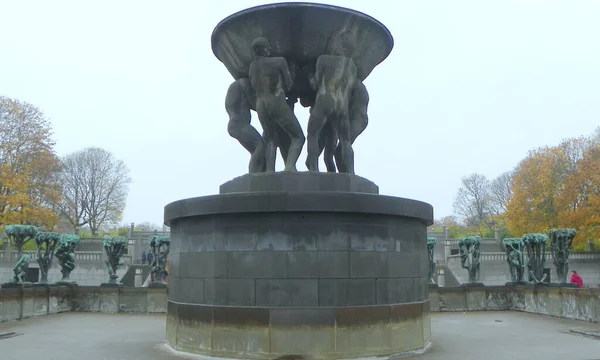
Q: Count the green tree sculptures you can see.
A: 10